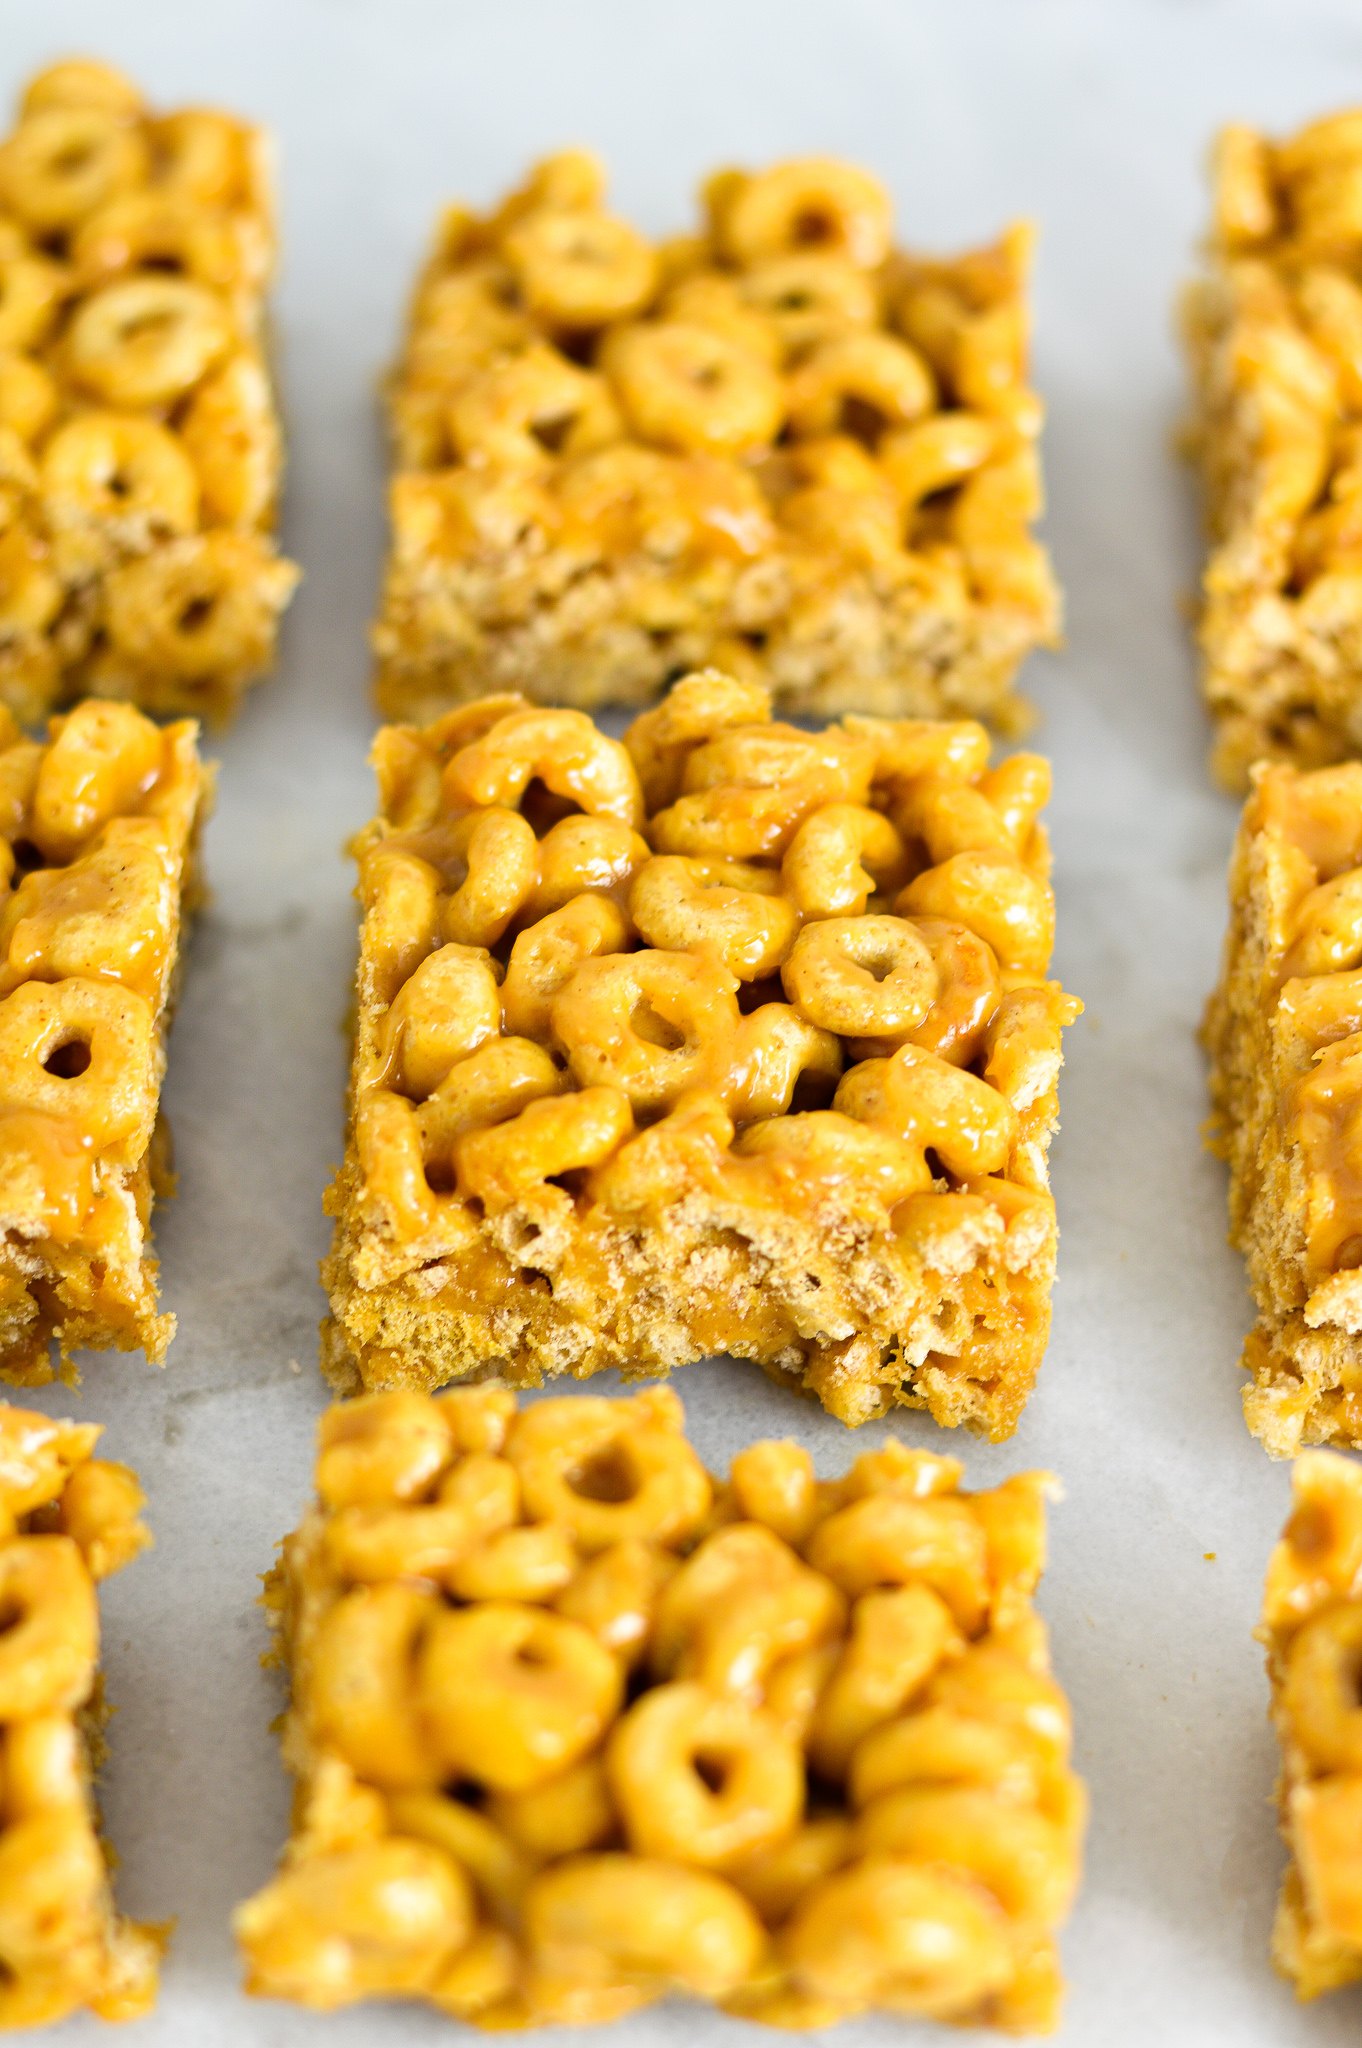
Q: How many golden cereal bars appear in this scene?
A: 9